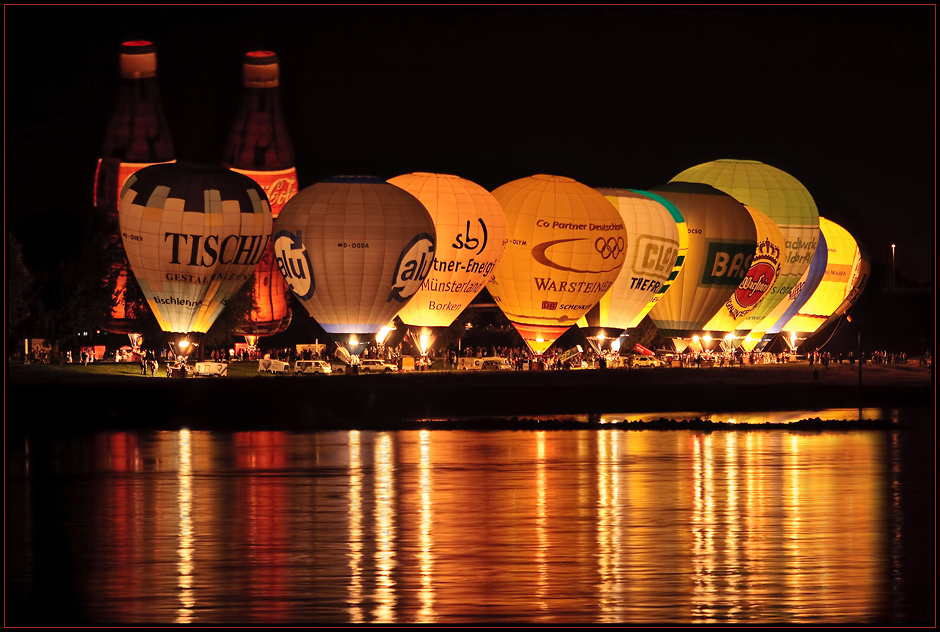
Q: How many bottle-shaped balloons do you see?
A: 2